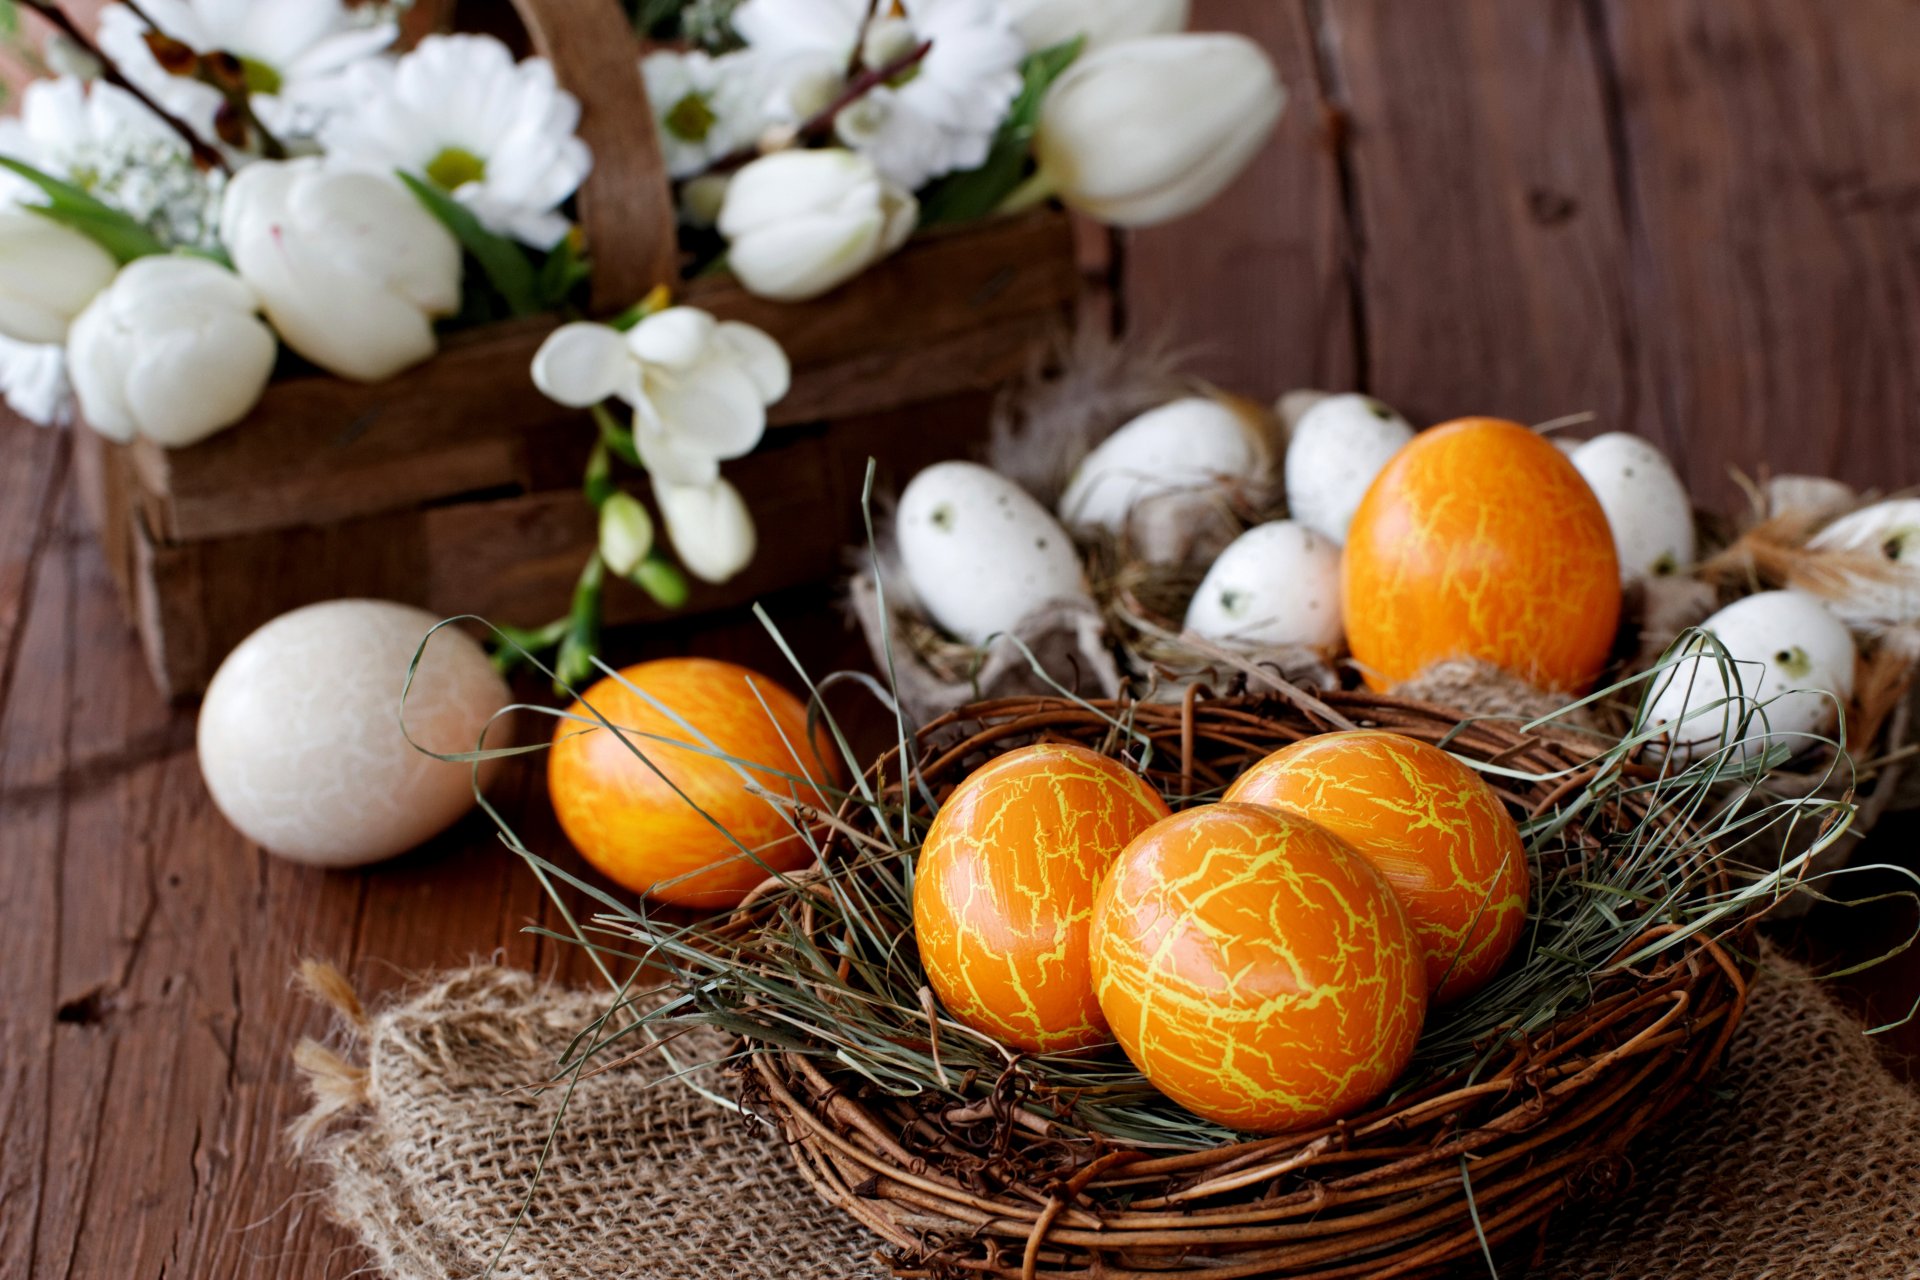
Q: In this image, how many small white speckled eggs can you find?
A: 7